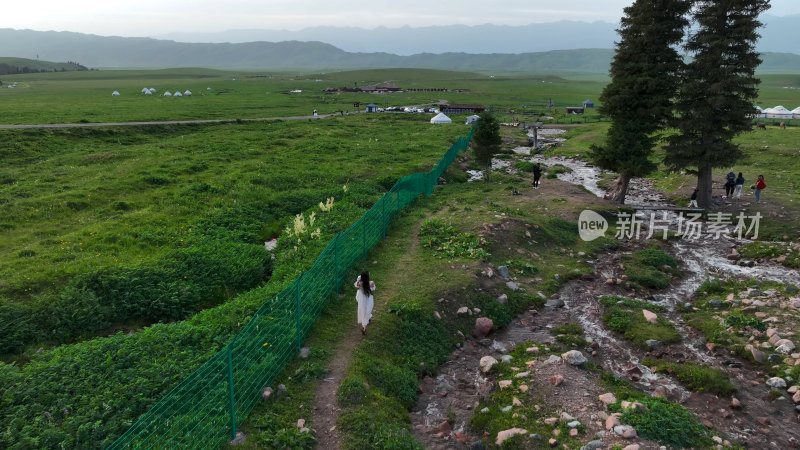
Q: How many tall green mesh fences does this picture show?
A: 1